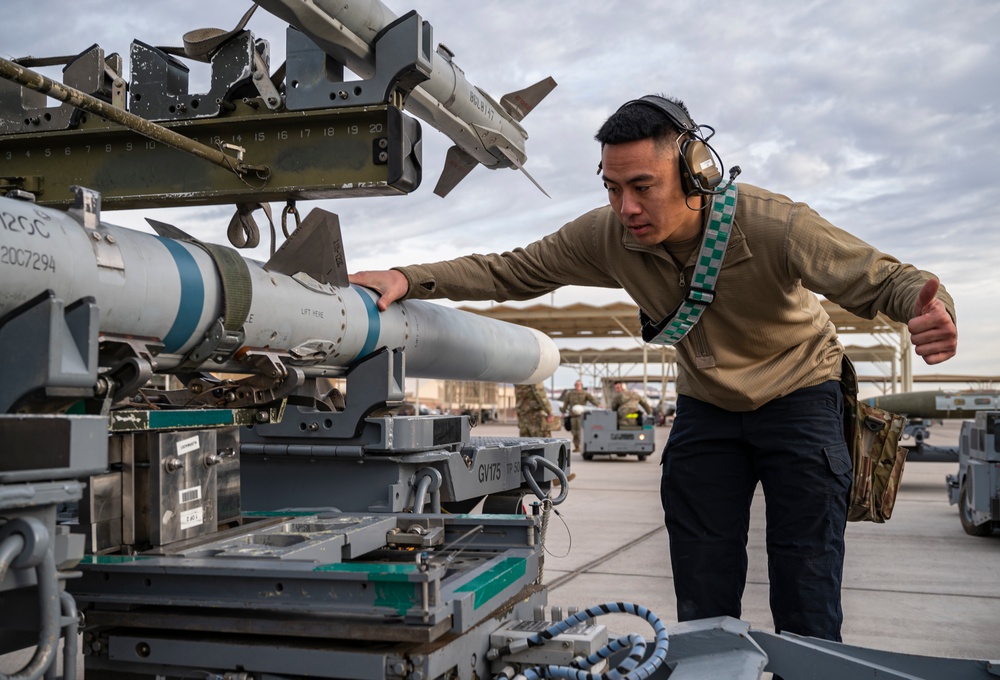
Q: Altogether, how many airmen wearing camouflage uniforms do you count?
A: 3